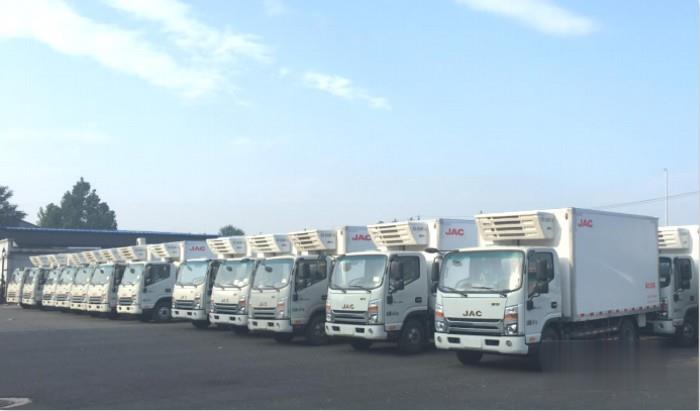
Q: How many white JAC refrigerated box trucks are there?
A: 13